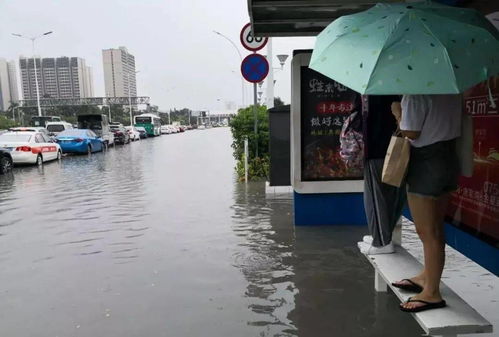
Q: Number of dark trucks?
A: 1